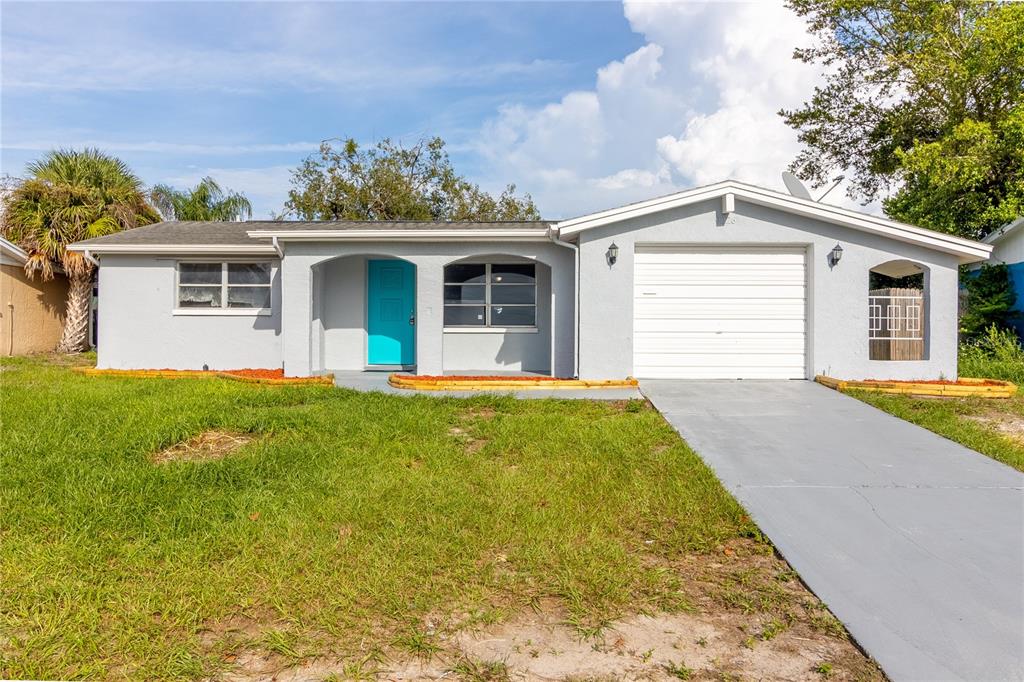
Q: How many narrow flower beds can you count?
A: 3